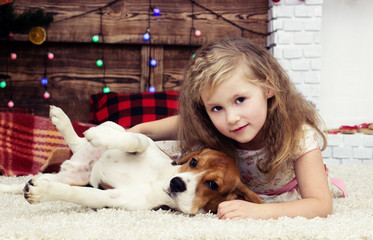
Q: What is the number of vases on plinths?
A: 0